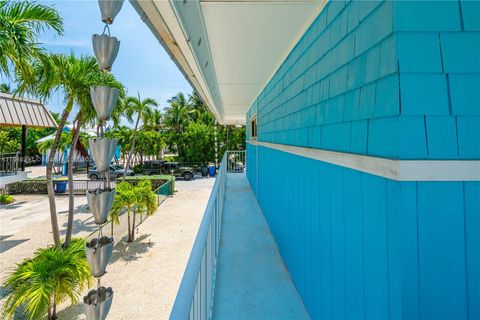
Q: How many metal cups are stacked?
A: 7